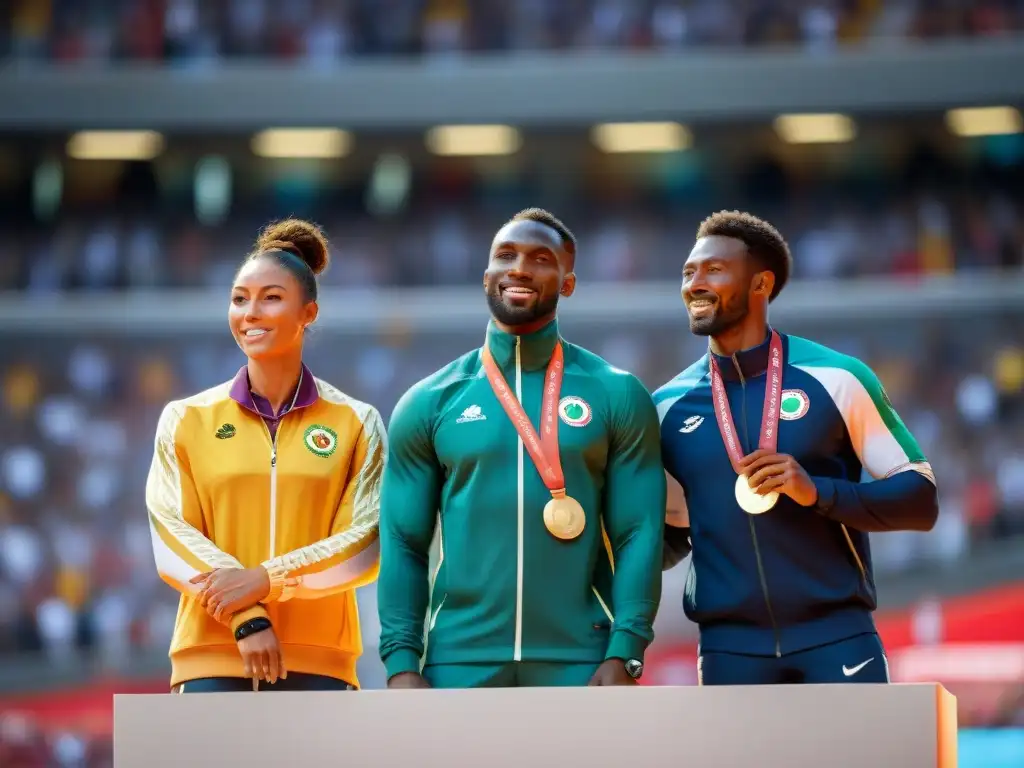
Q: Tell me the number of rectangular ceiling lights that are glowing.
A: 6